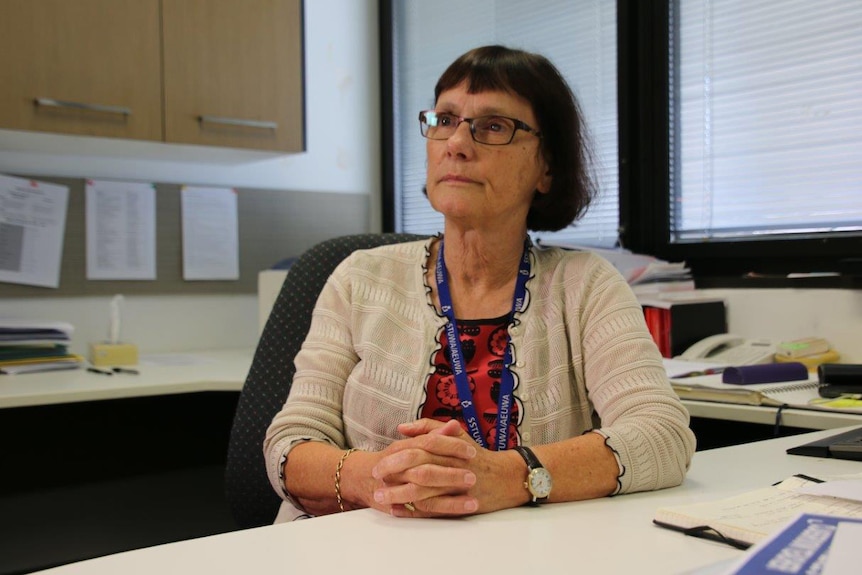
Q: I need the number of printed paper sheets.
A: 3